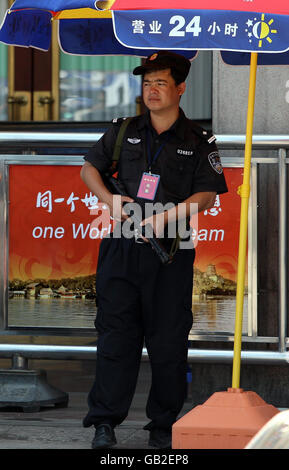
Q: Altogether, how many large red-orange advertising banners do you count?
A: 1